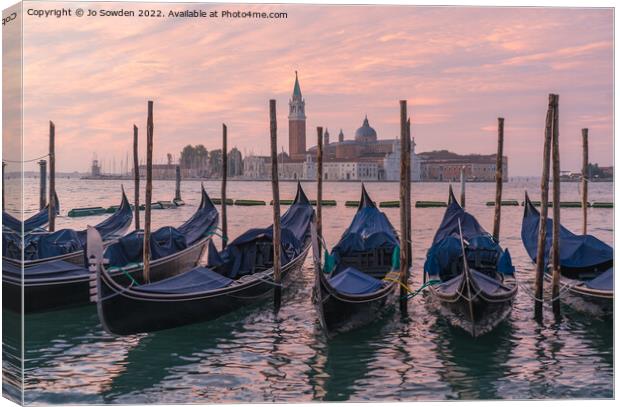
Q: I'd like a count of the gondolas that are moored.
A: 7